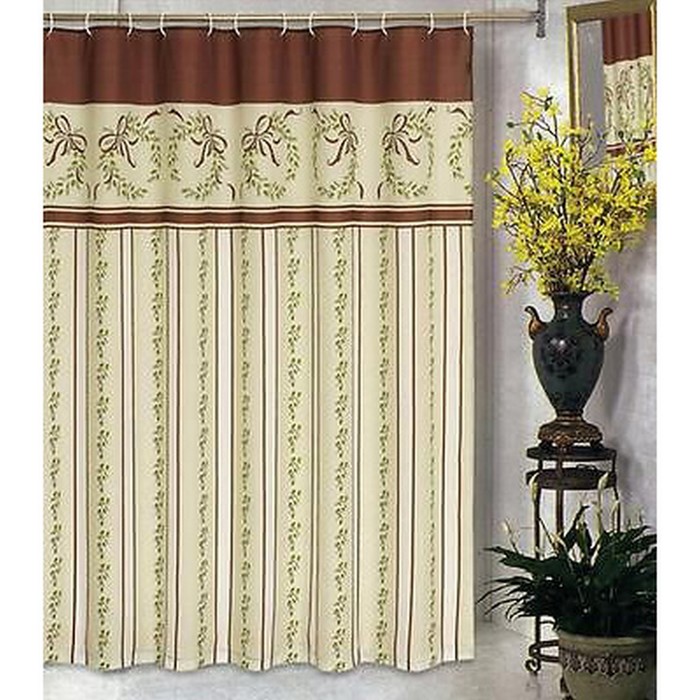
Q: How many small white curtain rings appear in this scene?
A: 12